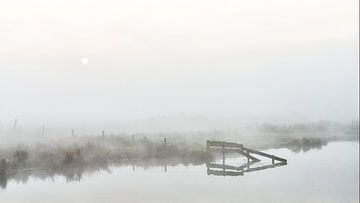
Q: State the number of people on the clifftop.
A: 0